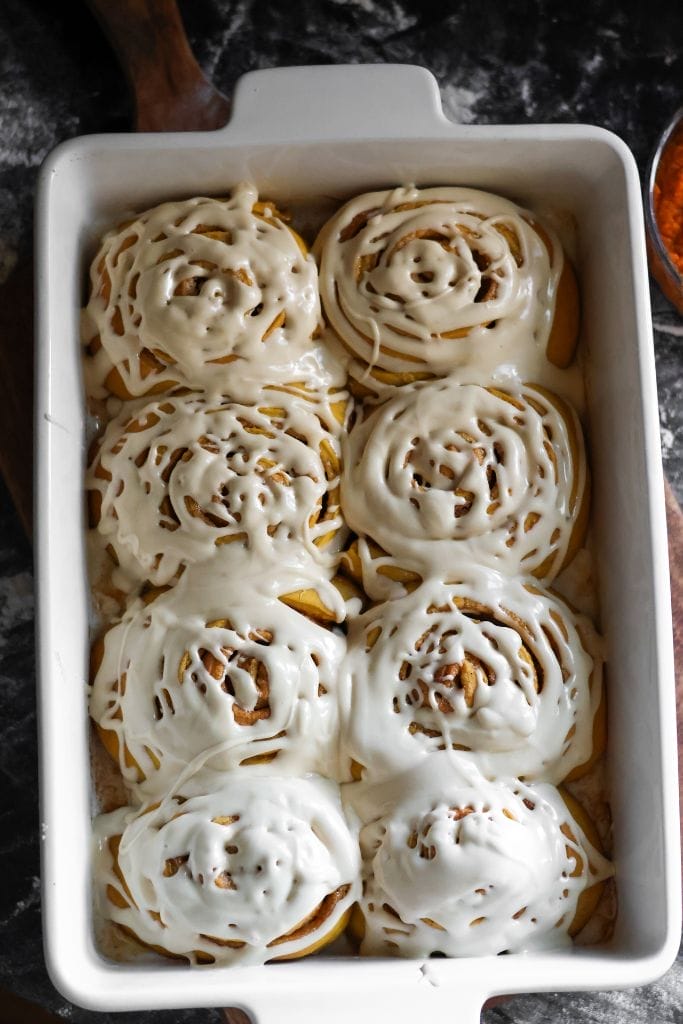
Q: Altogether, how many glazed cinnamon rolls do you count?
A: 8